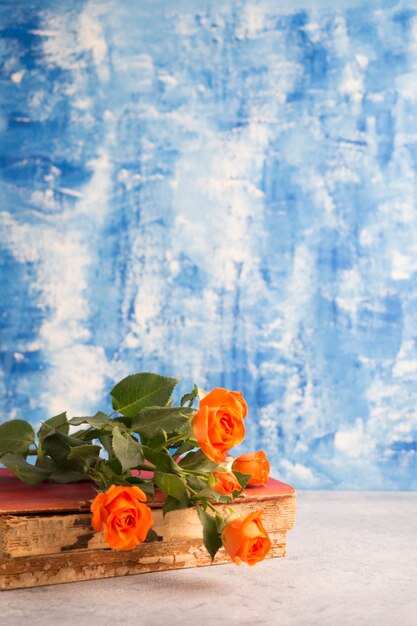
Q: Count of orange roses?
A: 5